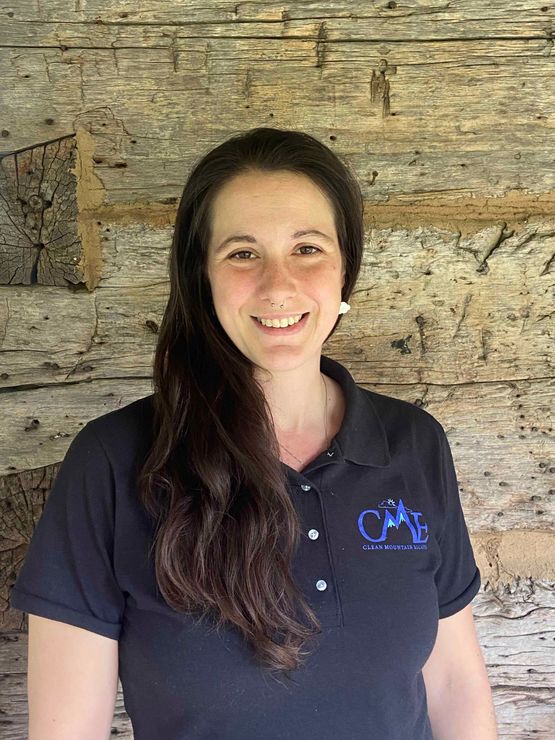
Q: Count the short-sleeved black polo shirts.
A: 1